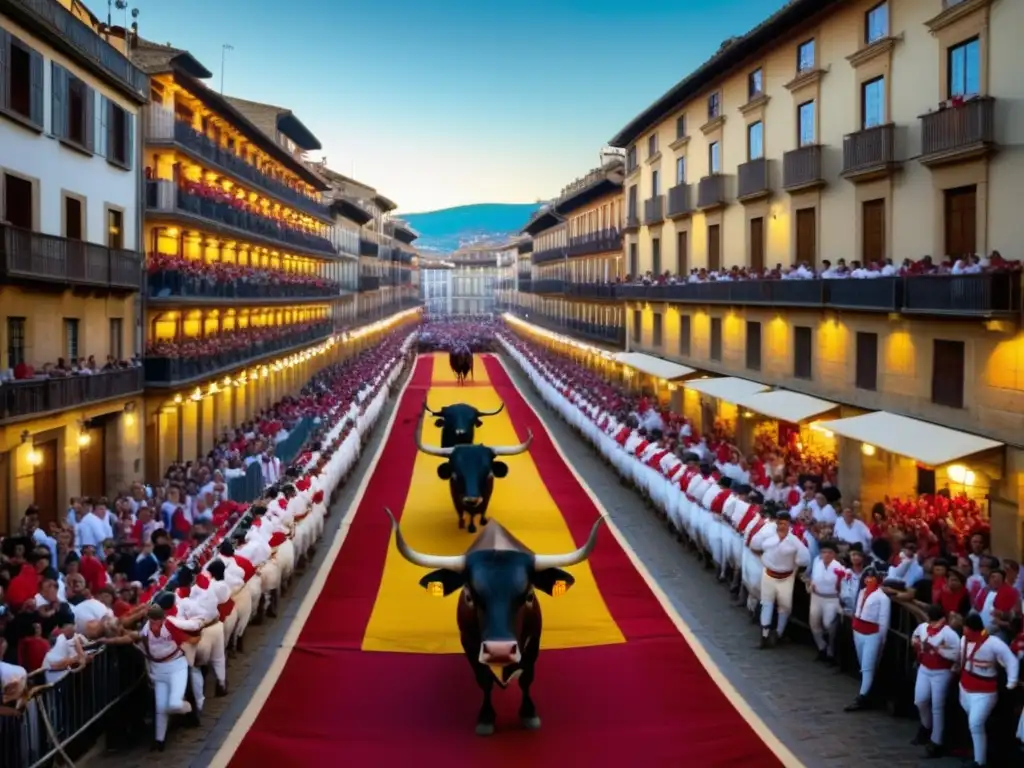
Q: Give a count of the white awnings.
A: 4